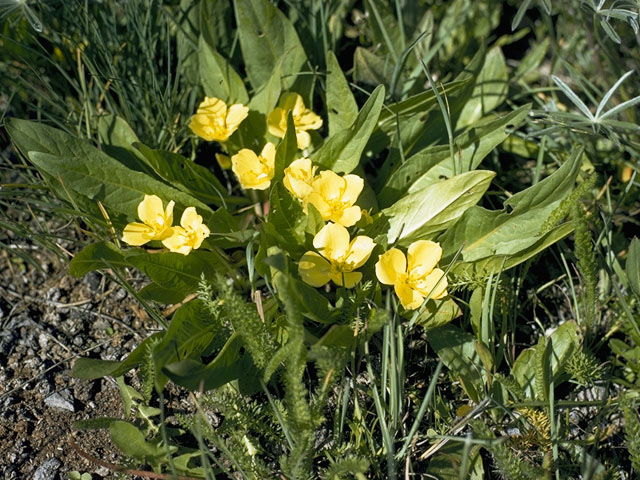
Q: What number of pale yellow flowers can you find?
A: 9